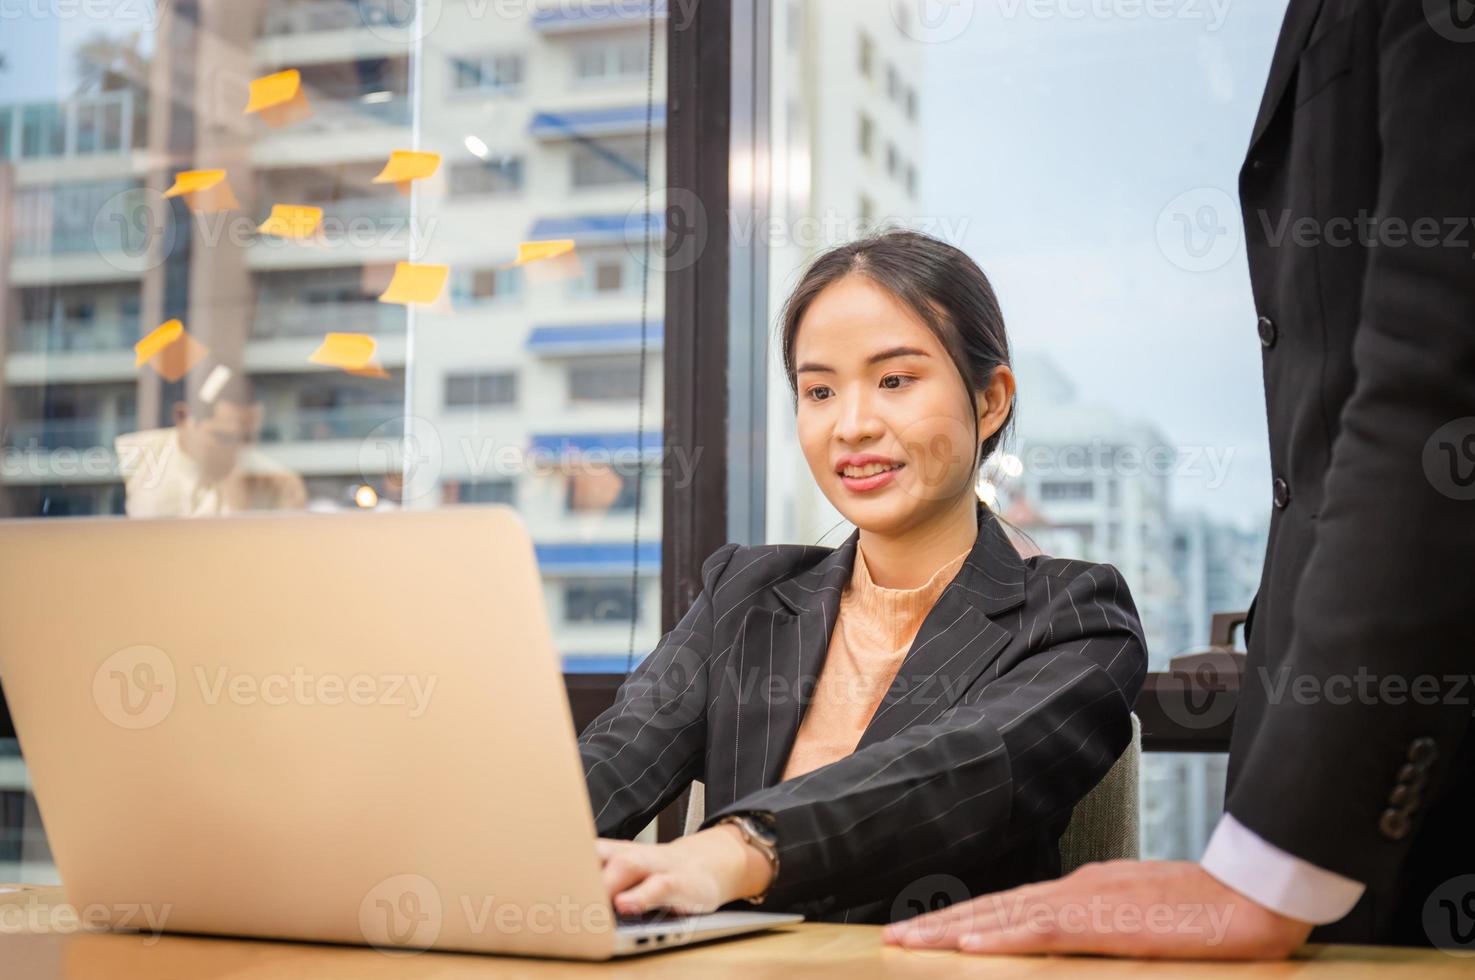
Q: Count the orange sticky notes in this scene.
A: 8